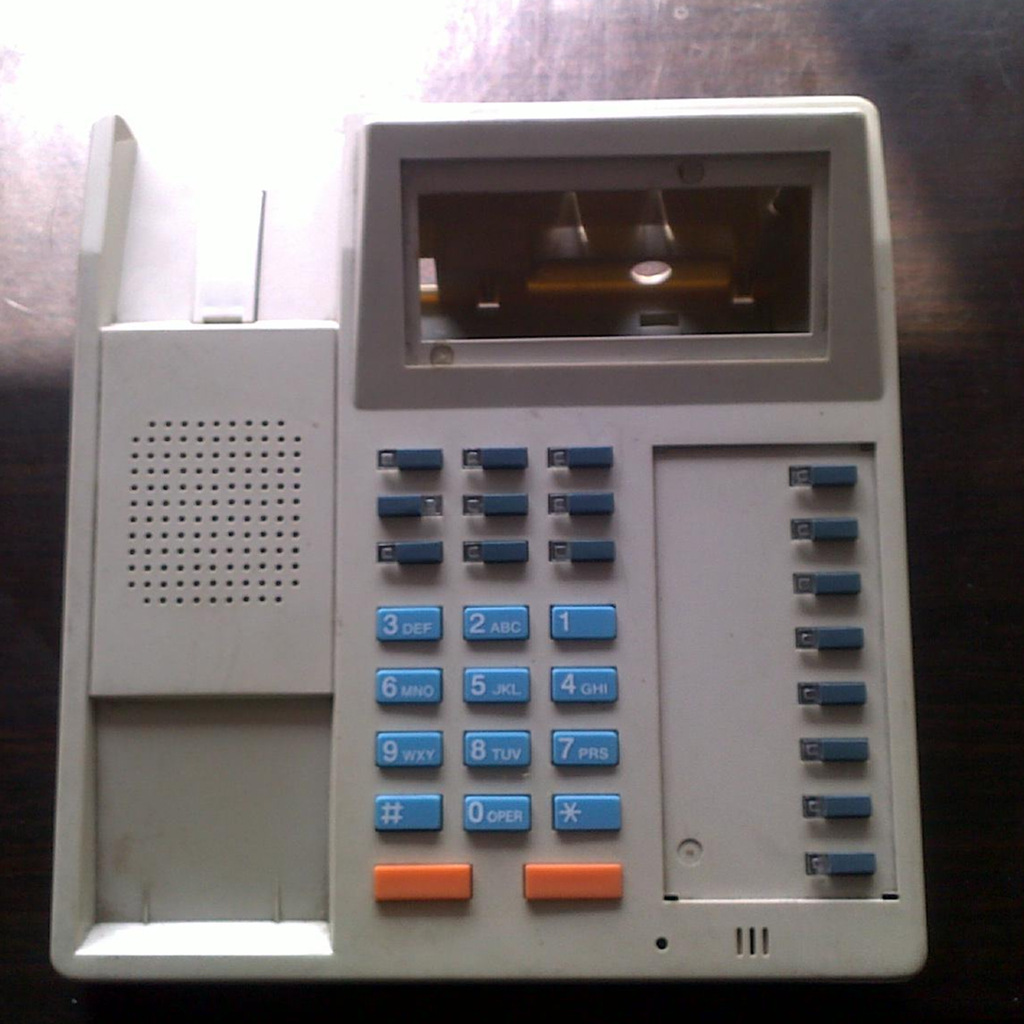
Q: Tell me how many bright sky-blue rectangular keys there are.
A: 12